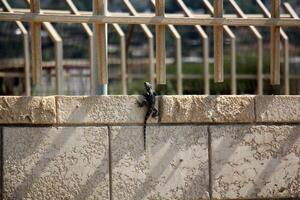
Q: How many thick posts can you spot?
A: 5